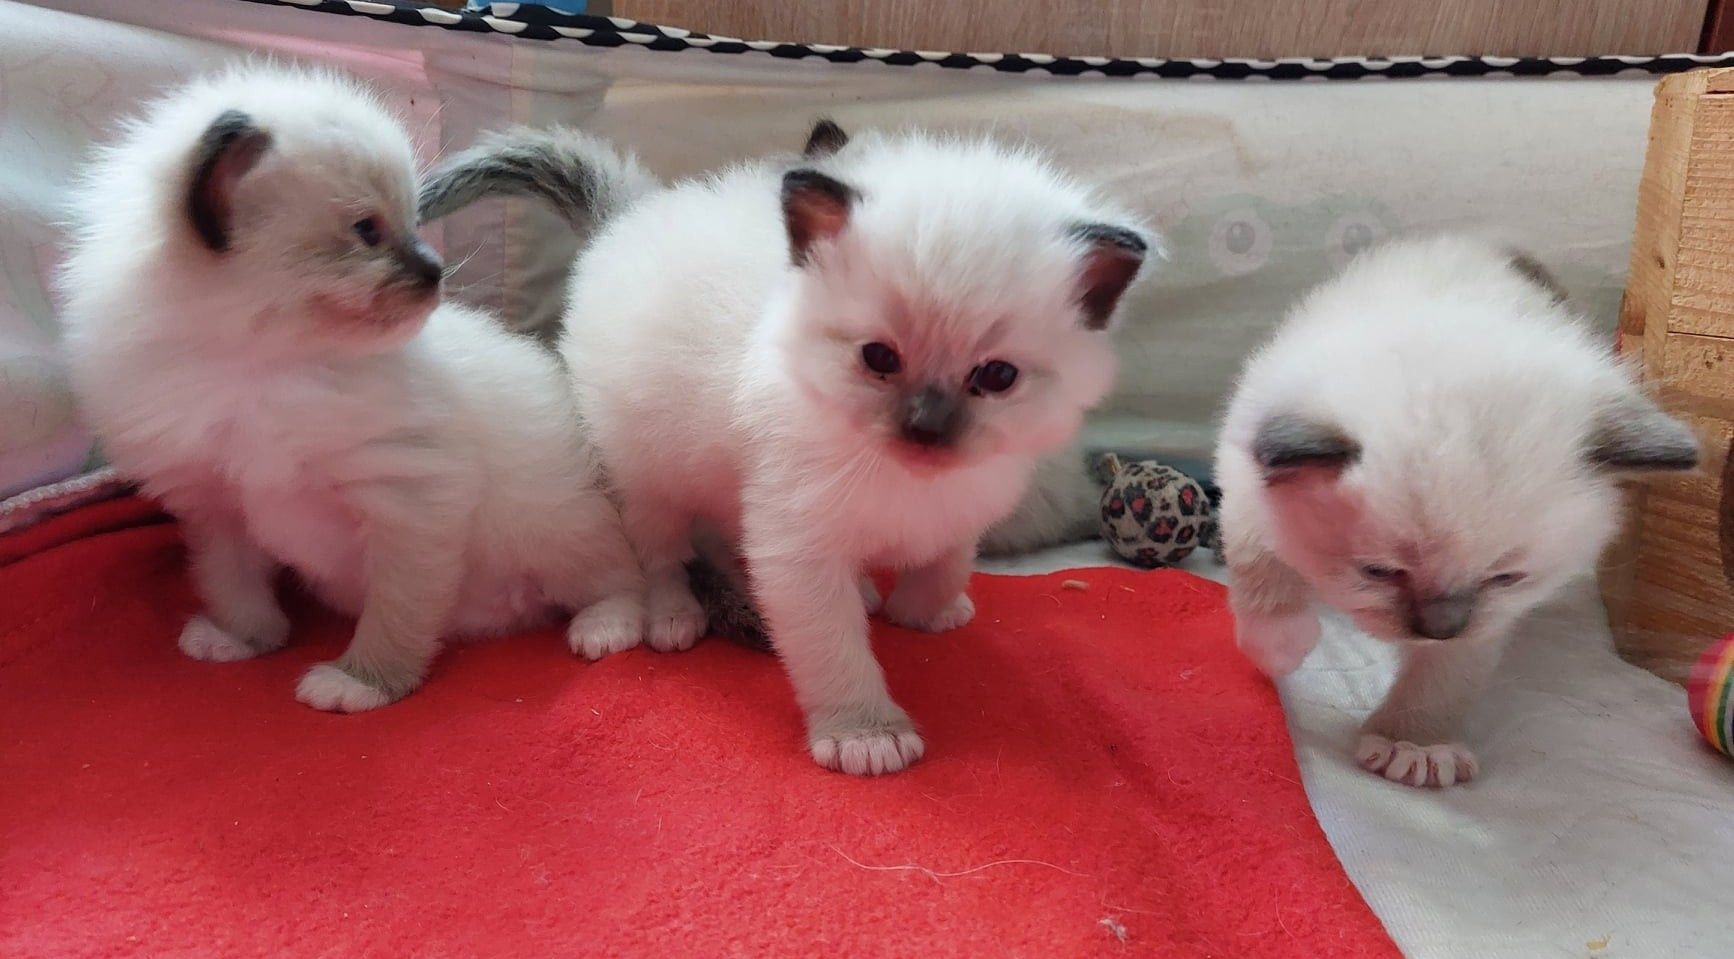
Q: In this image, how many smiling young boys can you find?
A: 0